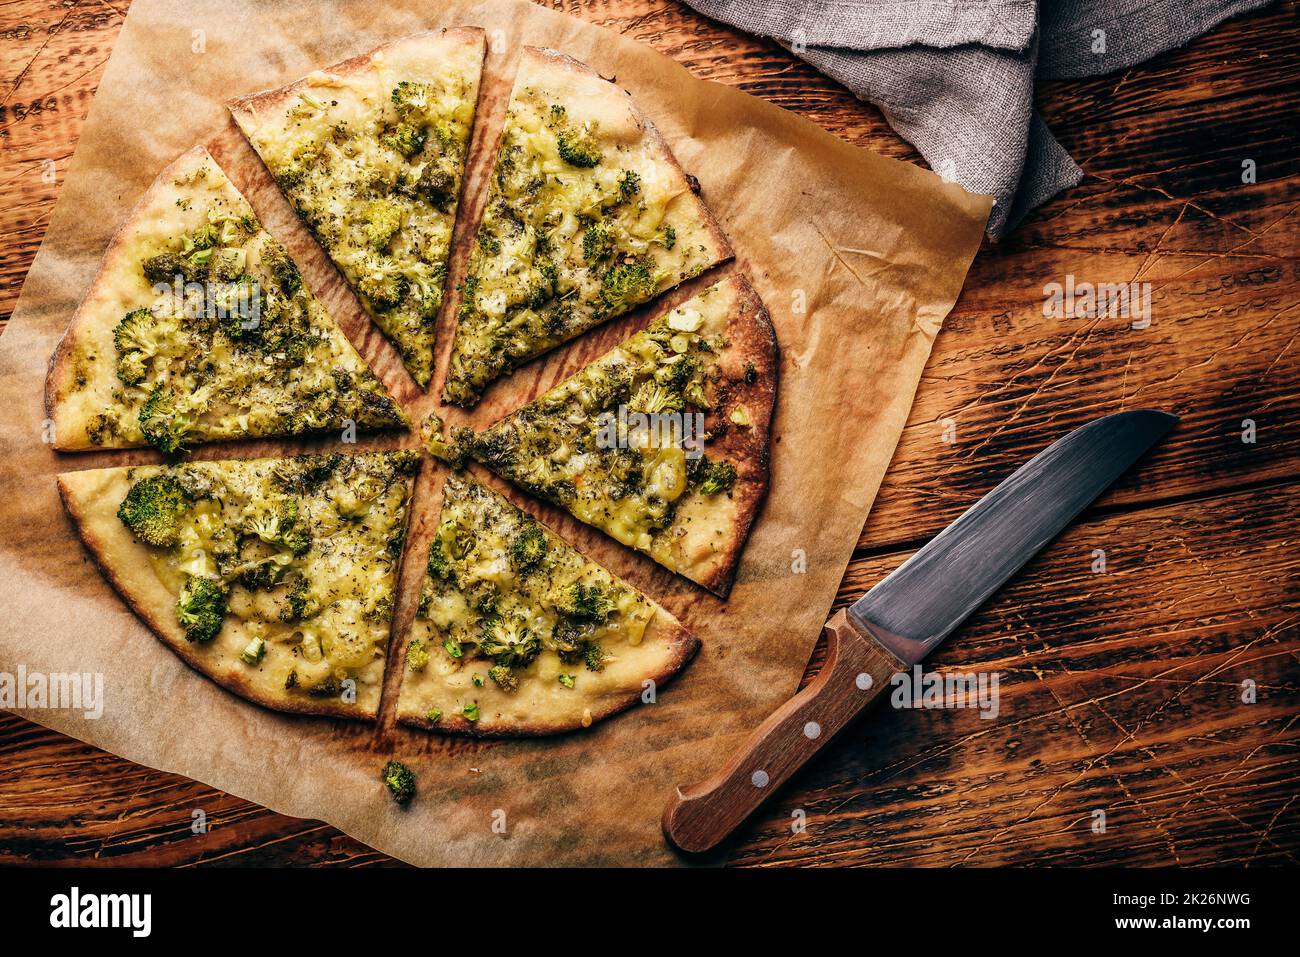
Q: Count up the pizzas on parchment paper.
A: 1